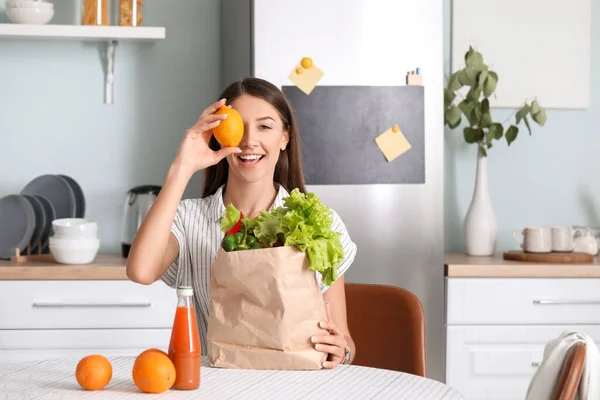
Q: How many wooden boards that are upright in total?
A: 0